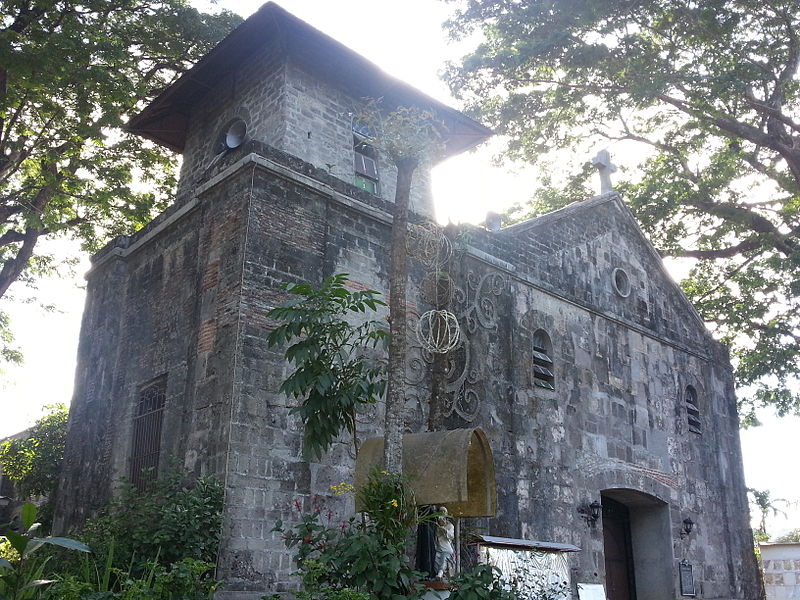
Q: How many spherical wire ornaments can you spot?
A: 3